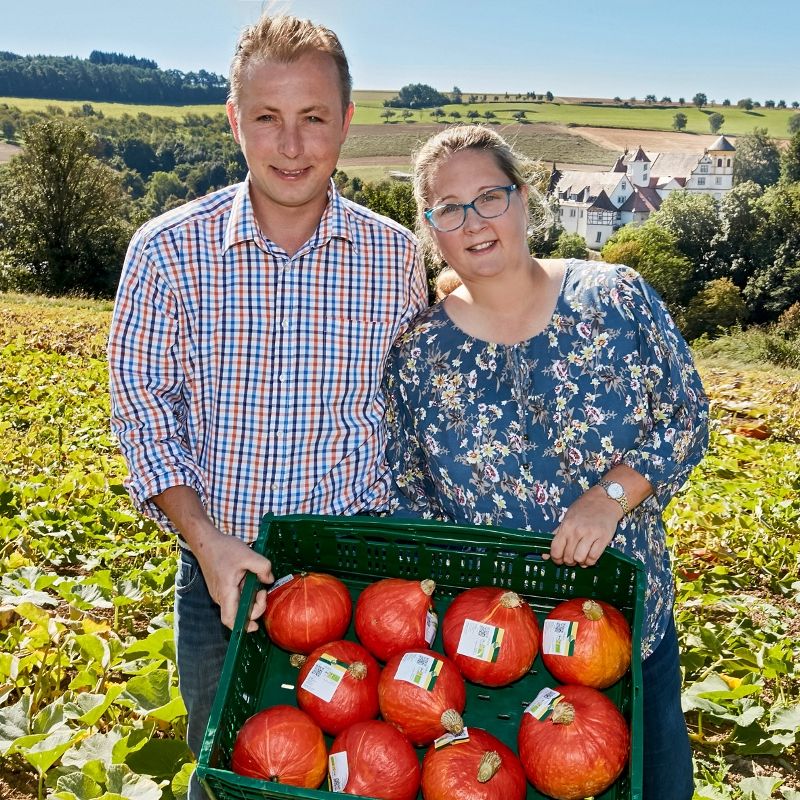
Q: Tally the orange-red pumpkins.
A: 10